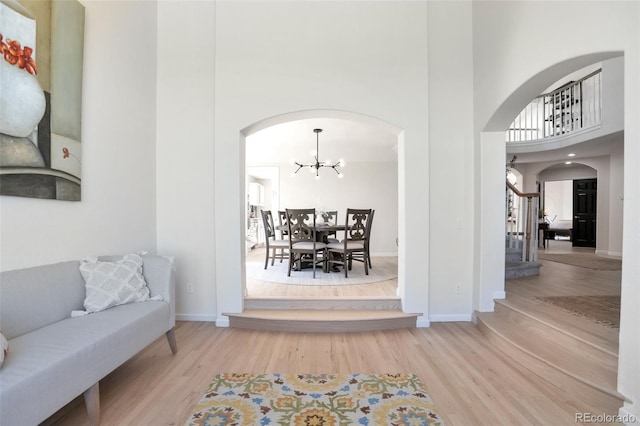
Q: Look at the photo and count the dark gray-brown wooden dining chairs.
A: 6